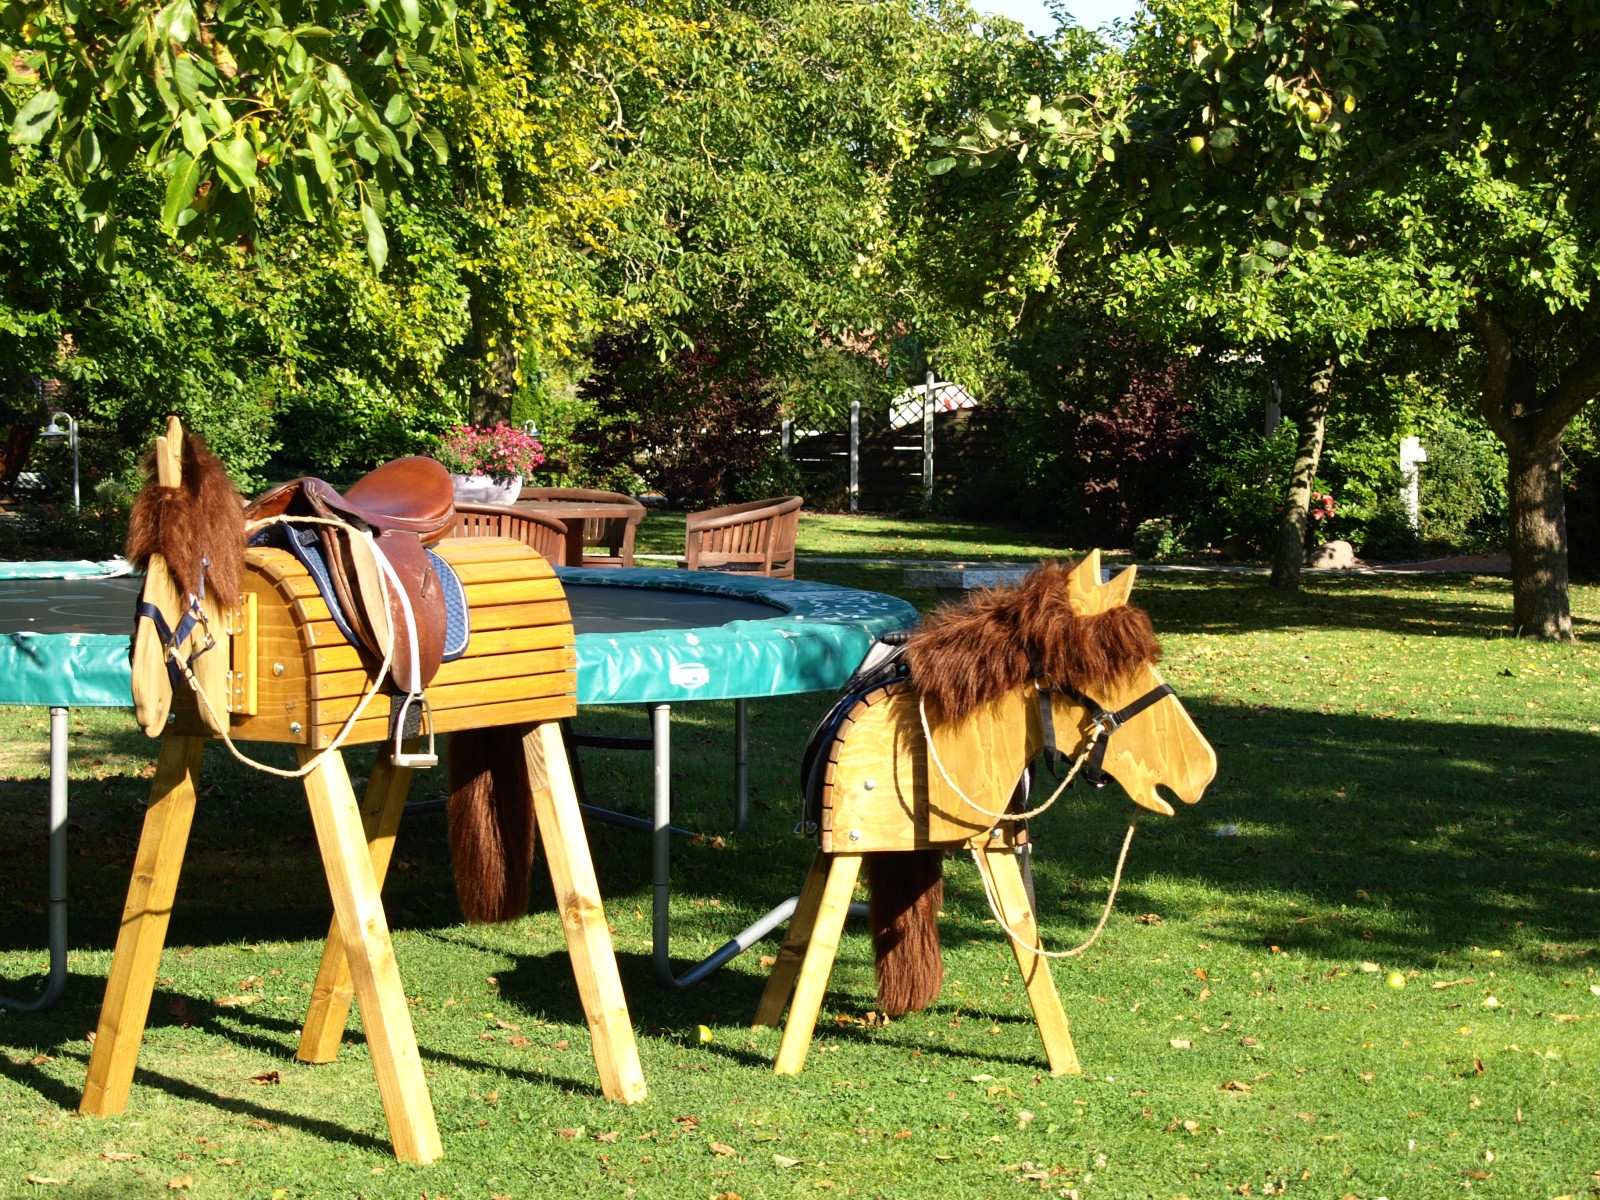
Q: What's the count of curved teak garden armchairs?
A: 3